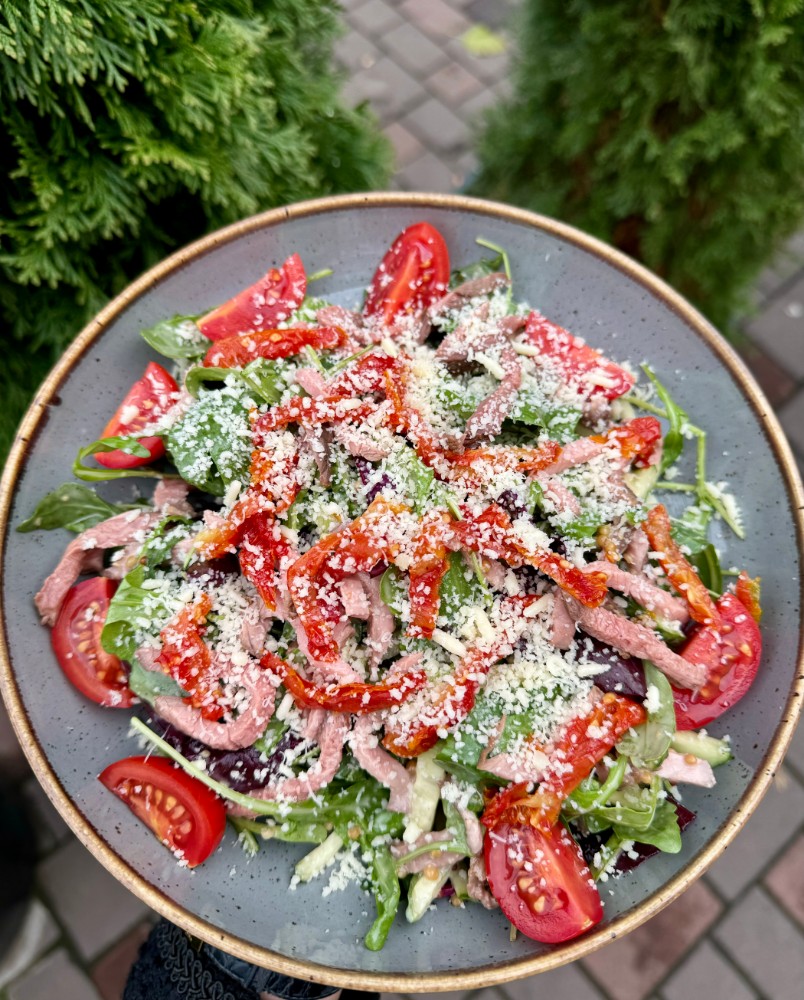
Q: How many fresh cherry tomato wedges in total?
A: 8